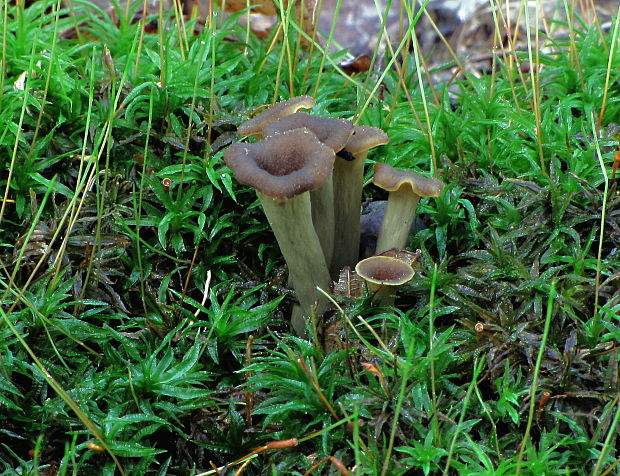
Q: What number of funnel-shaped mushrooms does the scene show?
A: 6